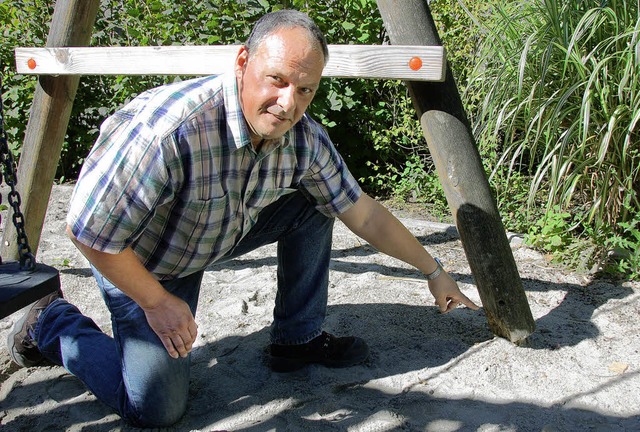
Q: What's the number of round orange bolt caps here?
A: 2